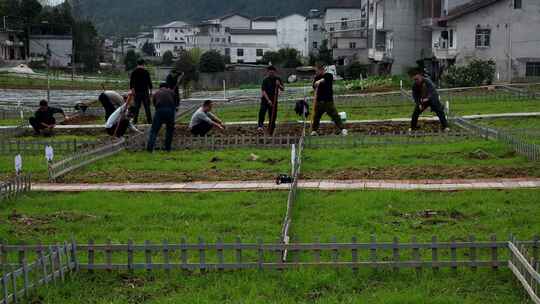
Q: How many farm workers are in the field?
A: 10